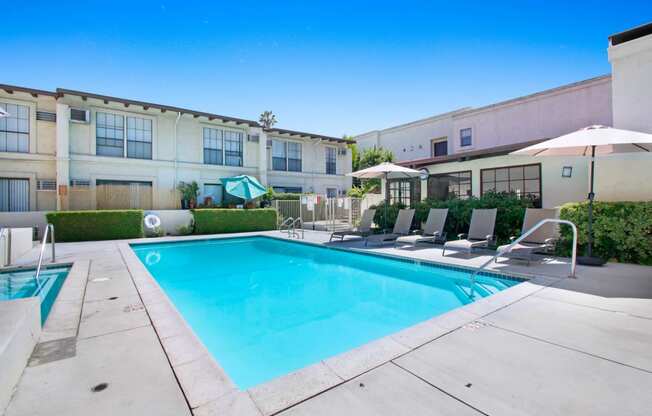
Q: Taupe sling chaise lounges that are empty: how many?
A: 5